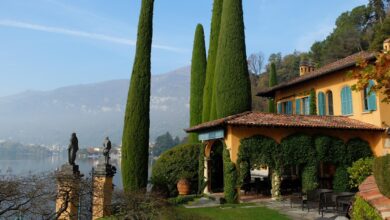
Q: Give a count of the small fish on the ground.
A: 0